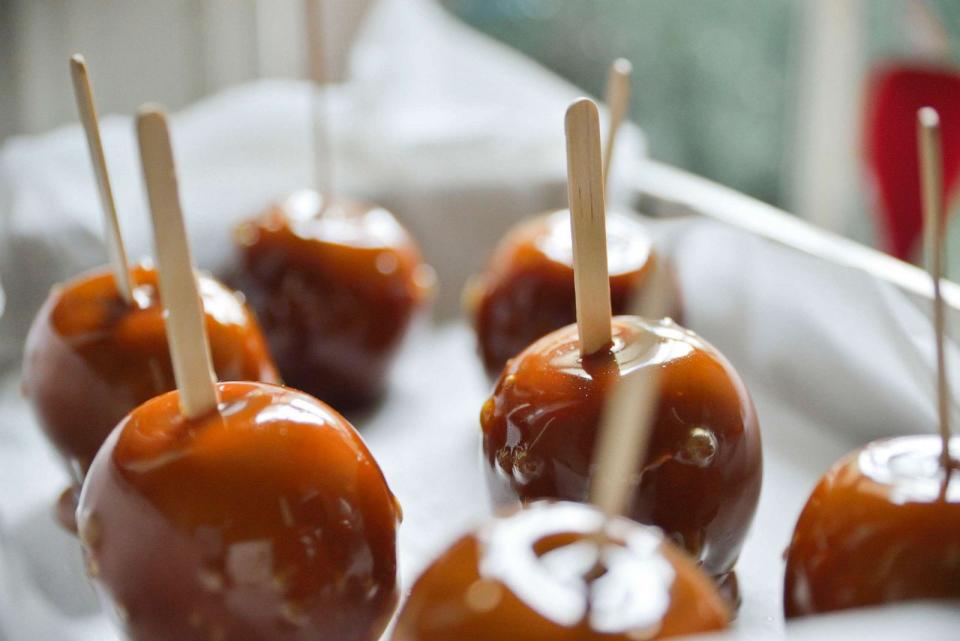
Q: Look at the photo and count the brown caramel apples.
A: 7